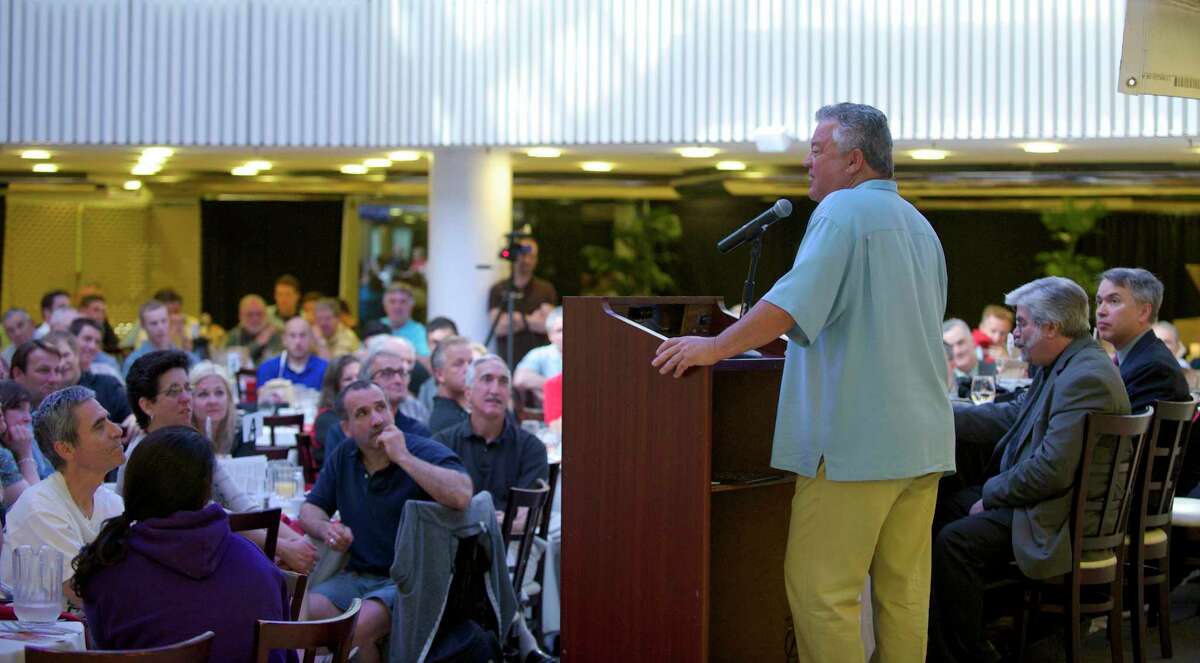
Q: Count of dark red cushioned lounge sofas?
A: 0